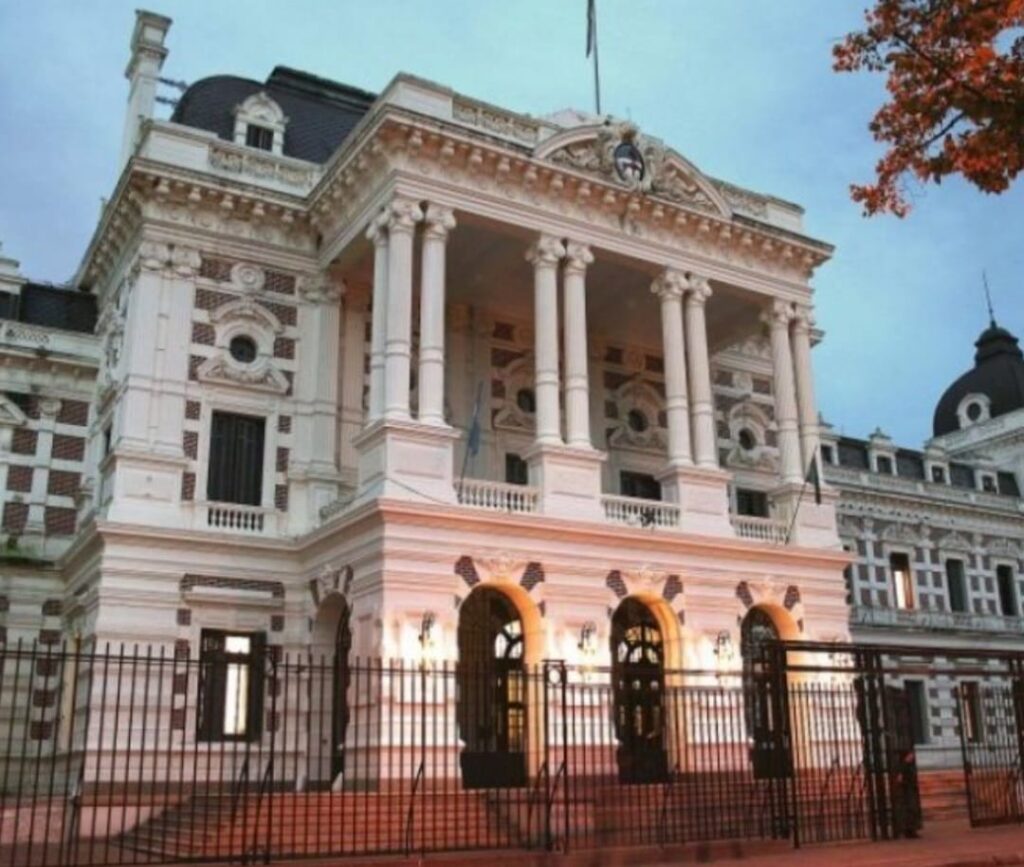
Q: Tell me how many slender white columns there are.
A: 9